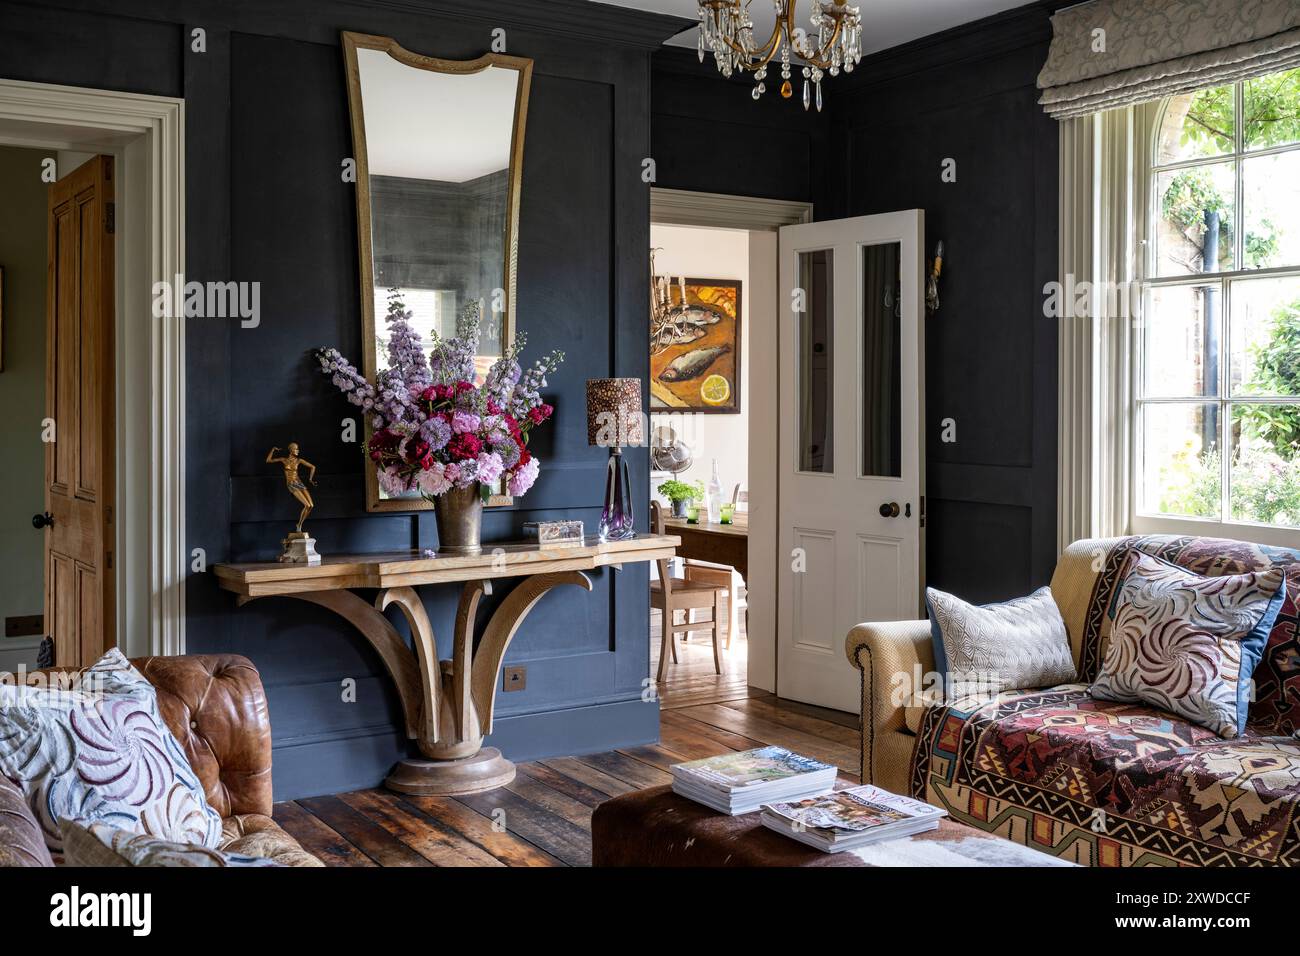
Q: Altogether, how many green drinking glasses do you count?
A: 2